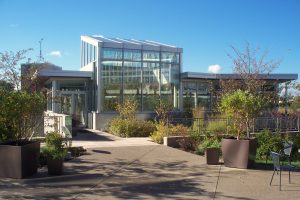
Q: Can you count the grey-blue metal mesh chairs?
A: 2